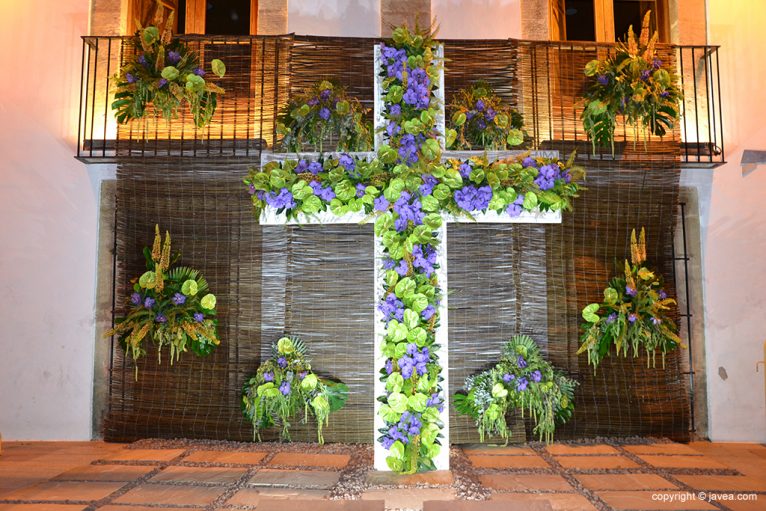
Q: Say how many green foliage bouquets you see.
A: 8